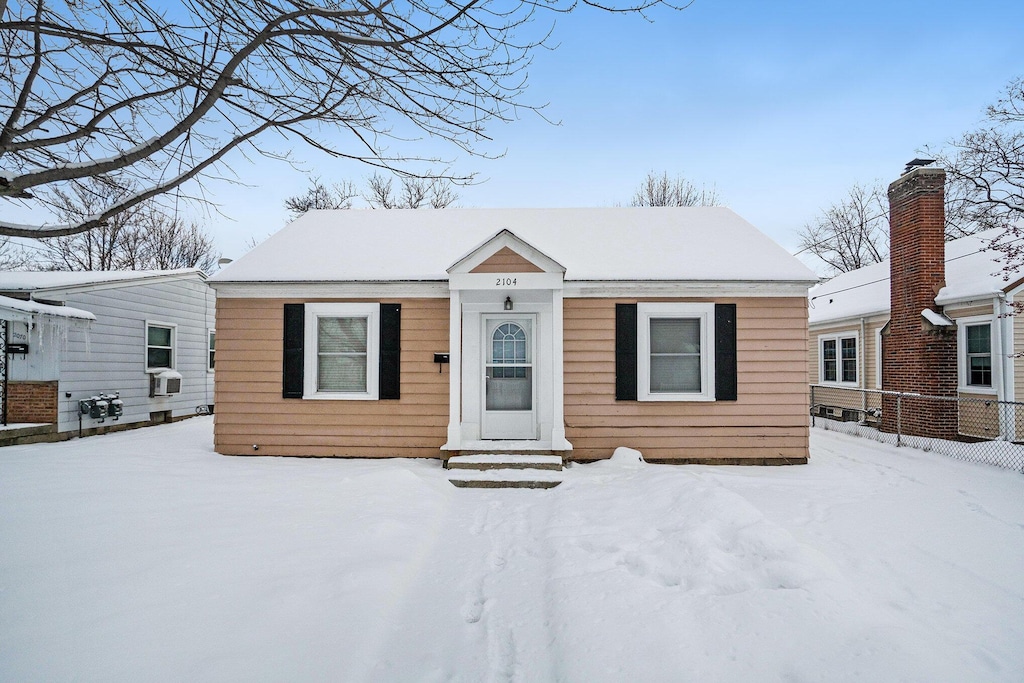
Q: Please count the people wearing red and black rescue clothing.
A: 0